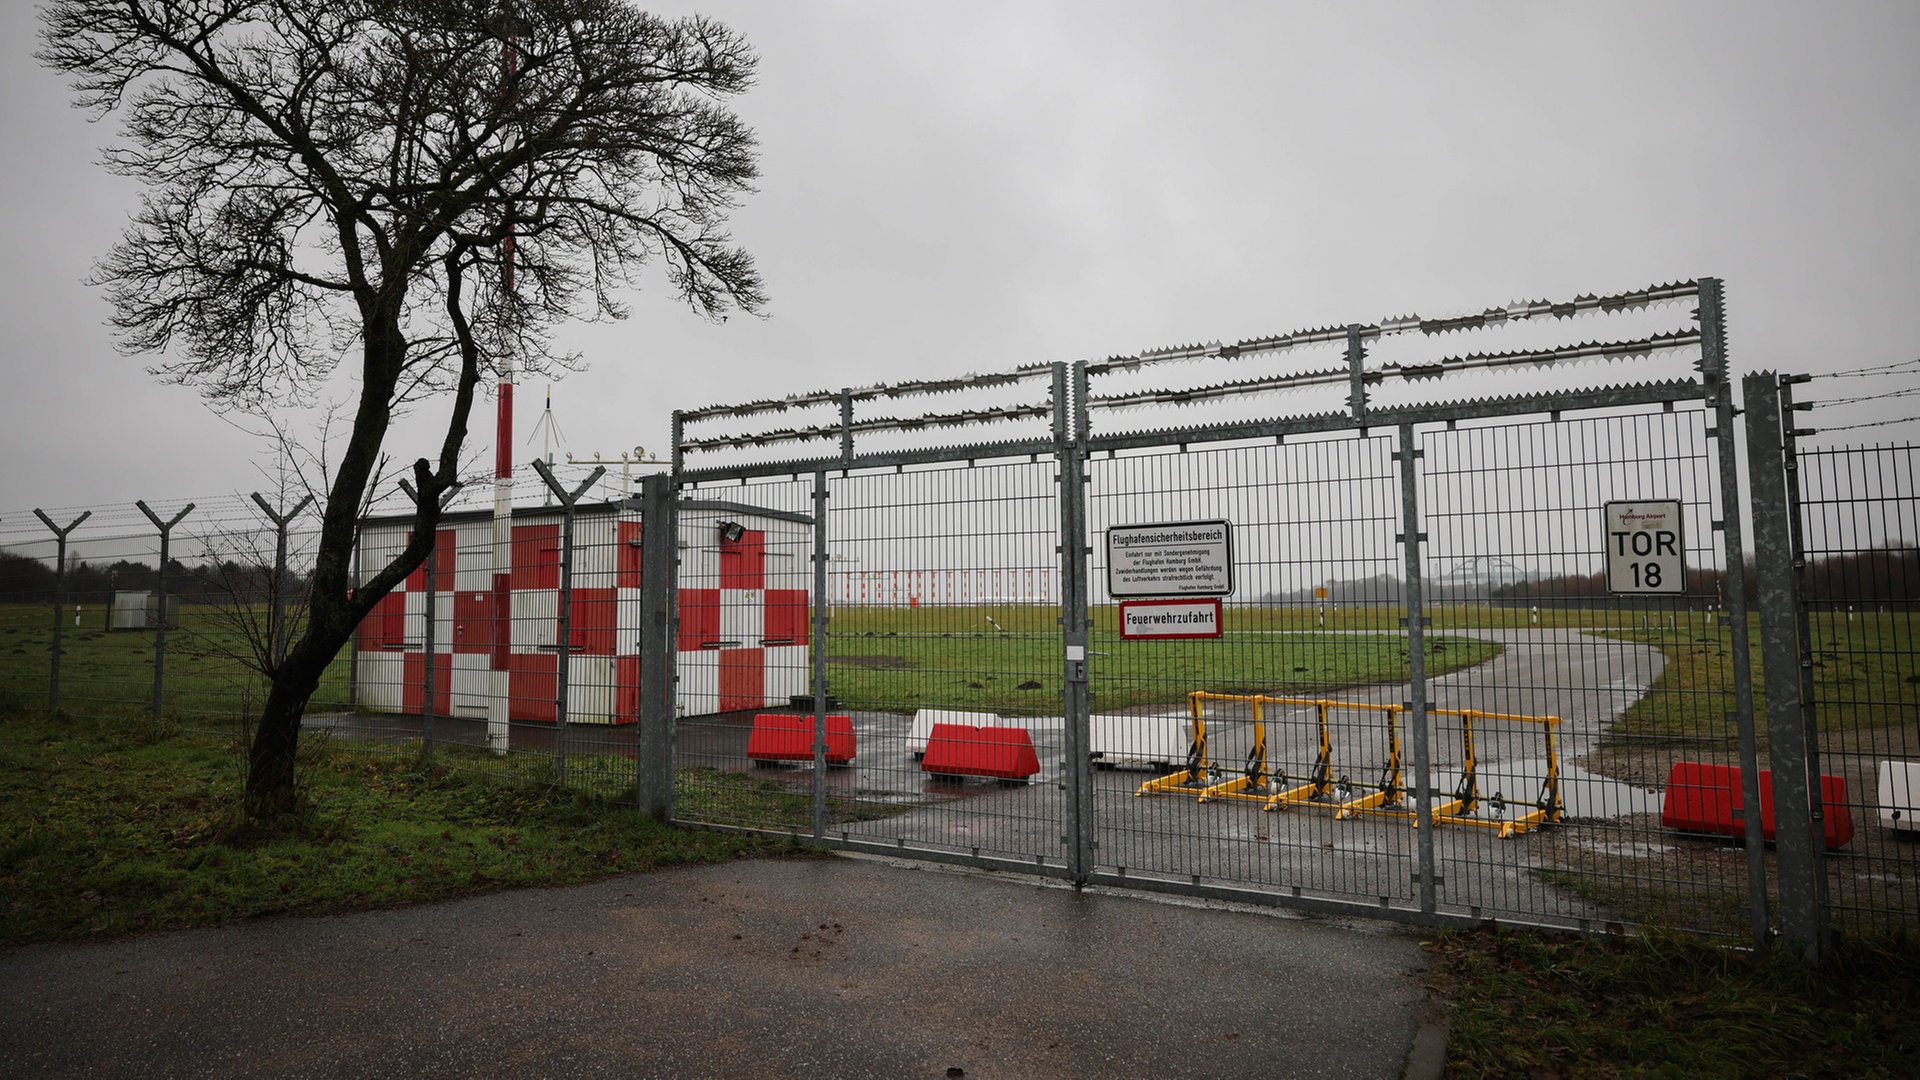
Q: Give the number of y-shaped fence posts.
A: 5